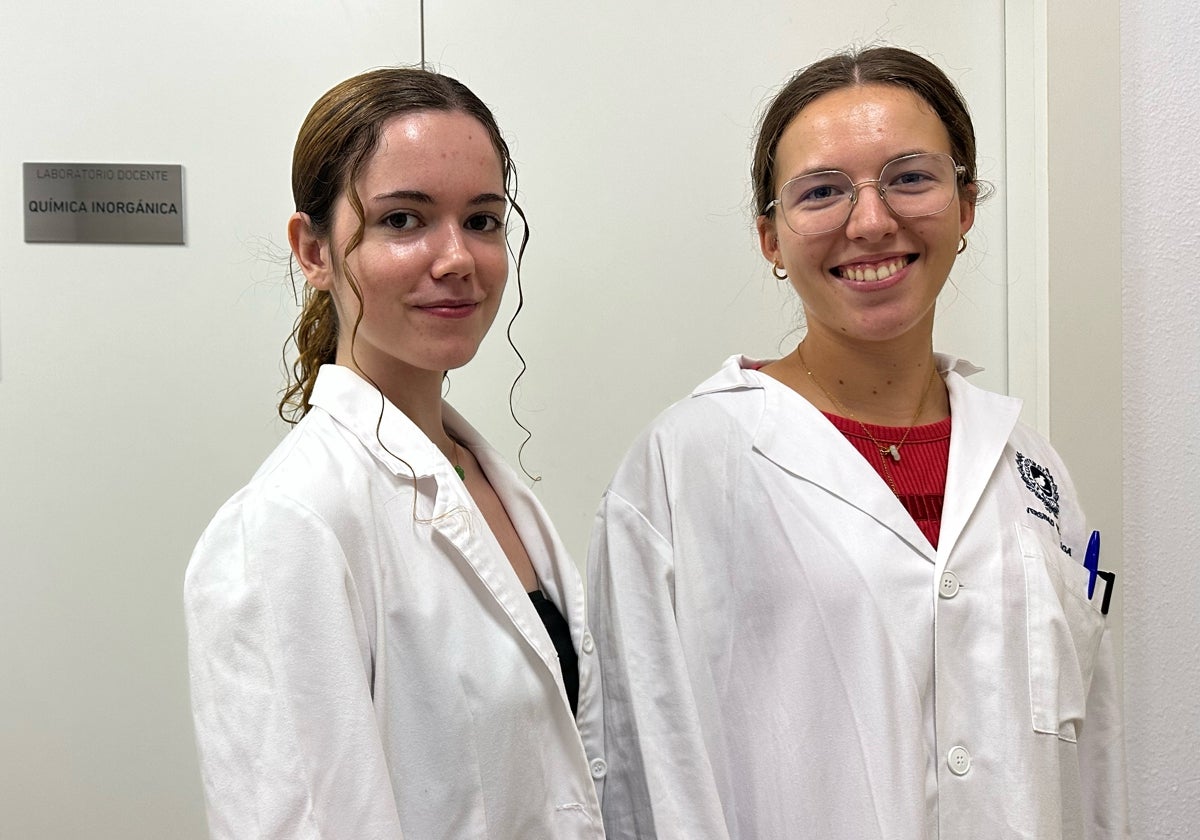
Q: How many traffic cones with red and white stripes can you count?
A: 0